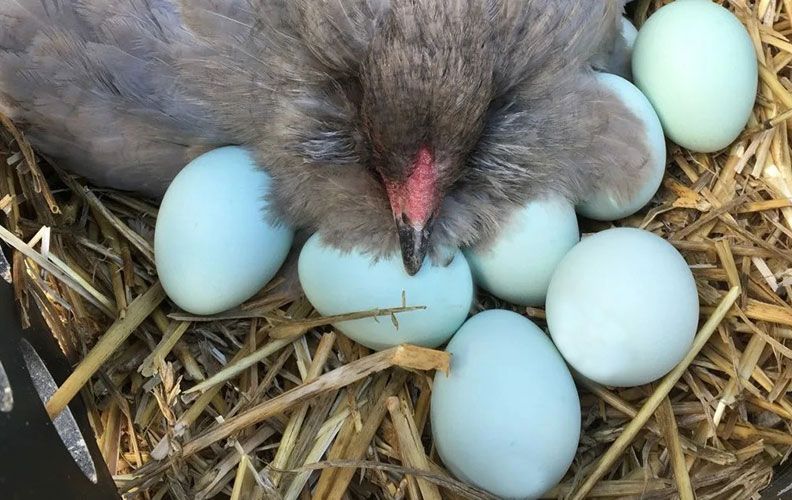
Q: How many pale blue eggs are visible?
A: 8